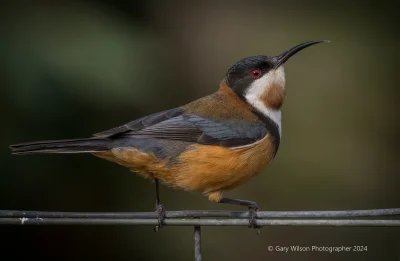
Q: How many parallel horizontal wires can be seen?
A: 2